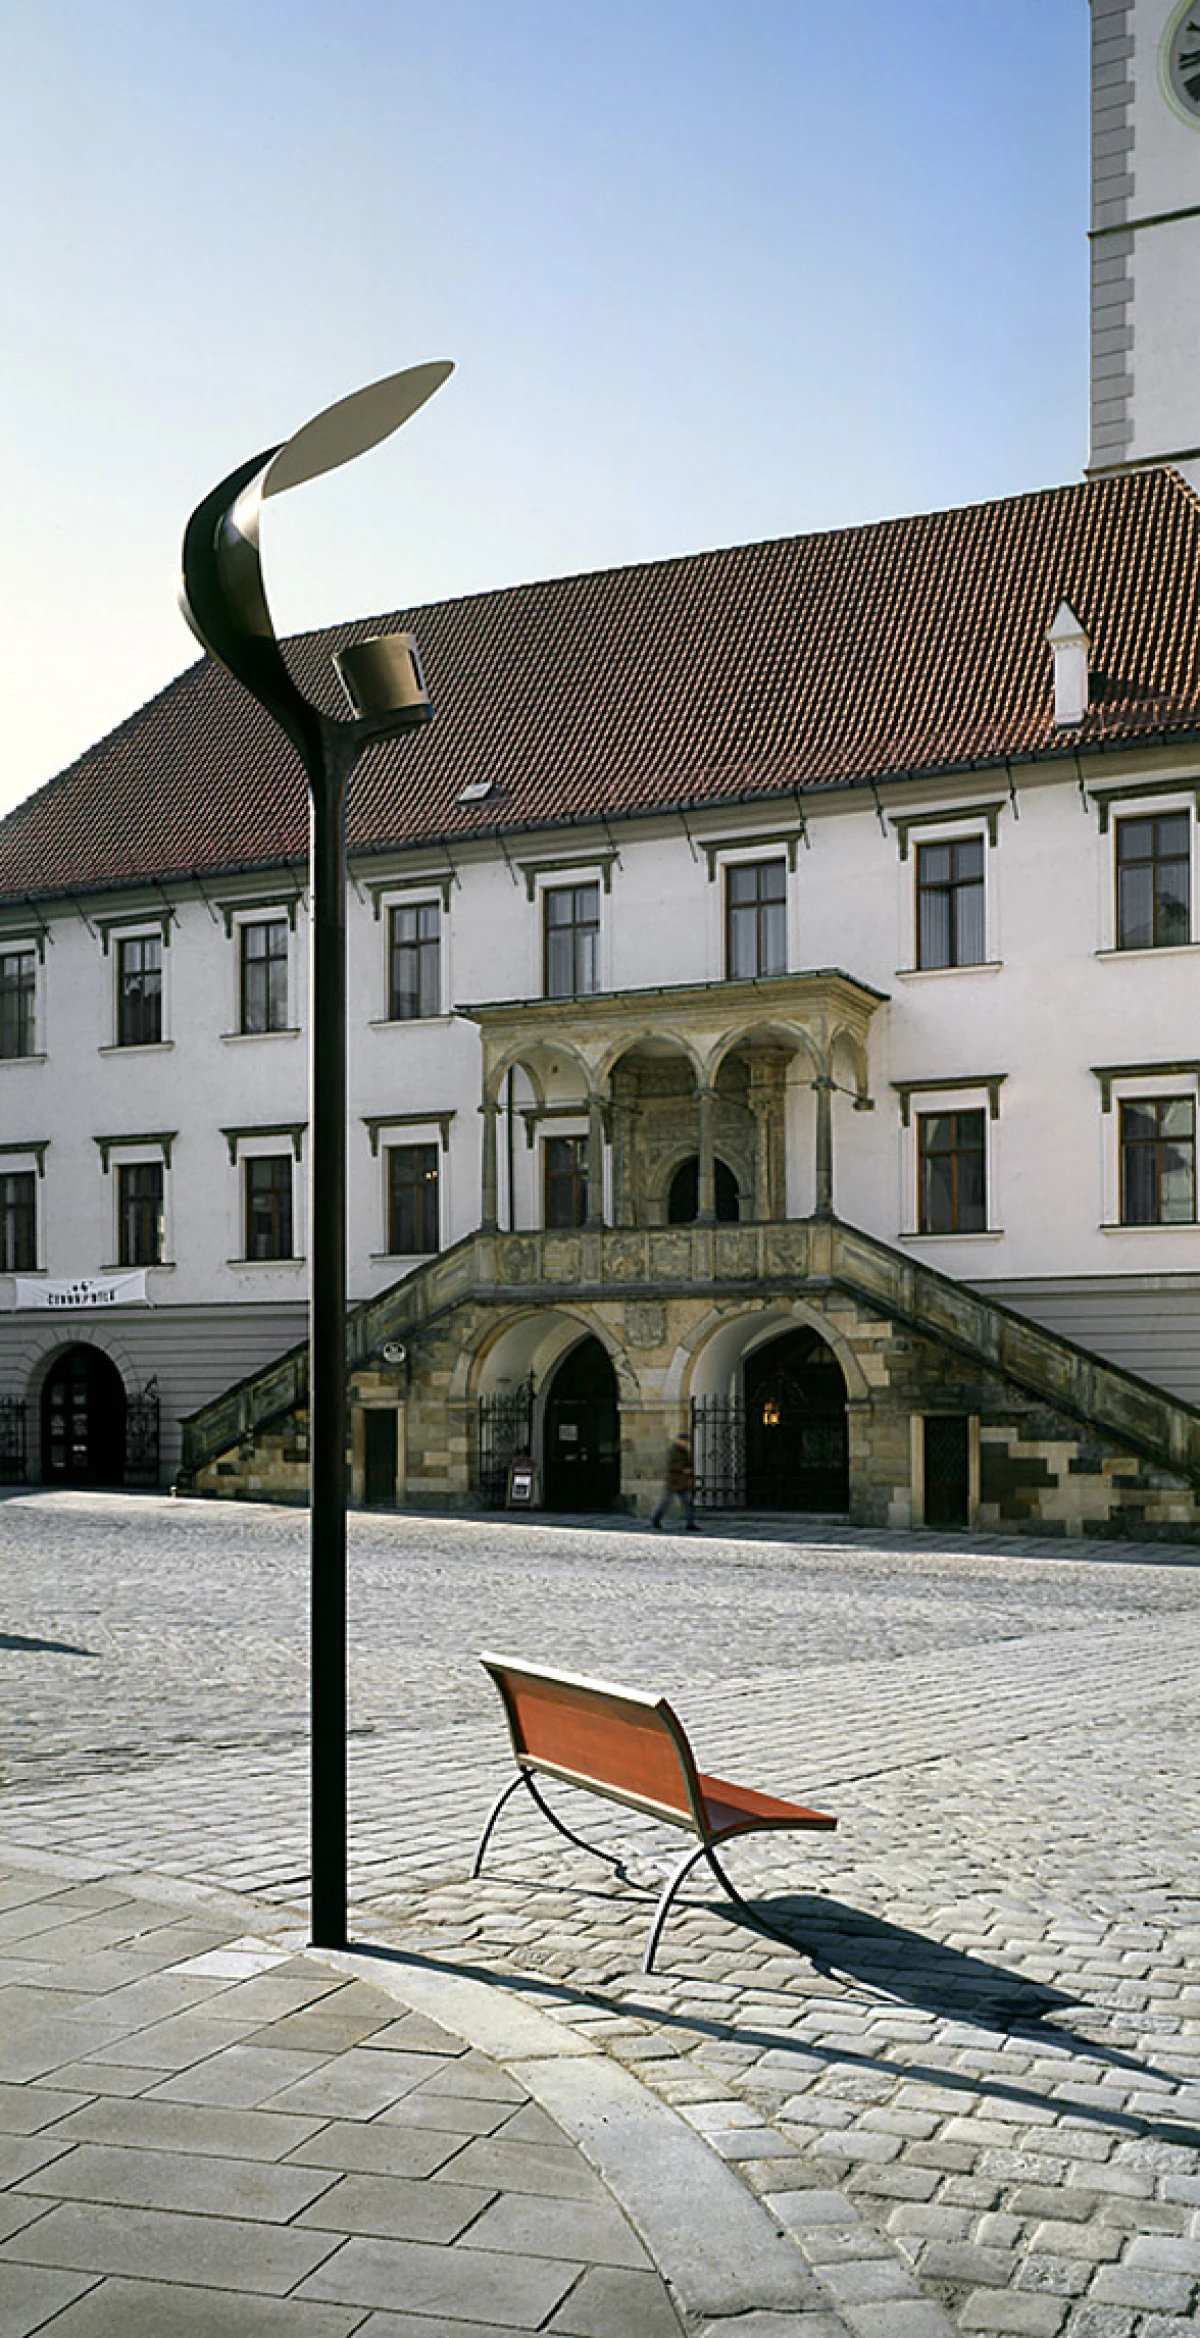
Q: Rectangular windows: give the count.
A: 15